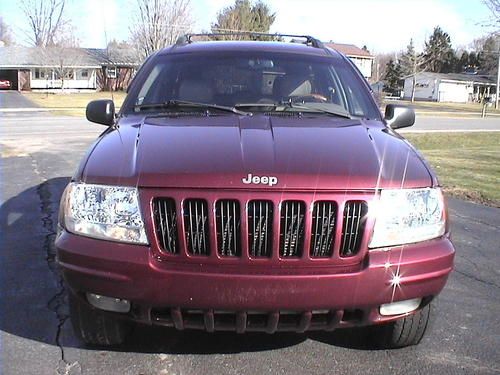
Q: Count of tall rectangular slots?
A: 7